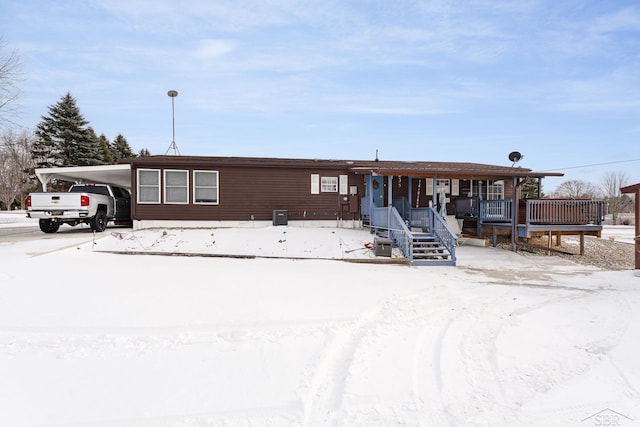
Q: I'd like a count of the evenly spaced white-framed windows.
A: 3